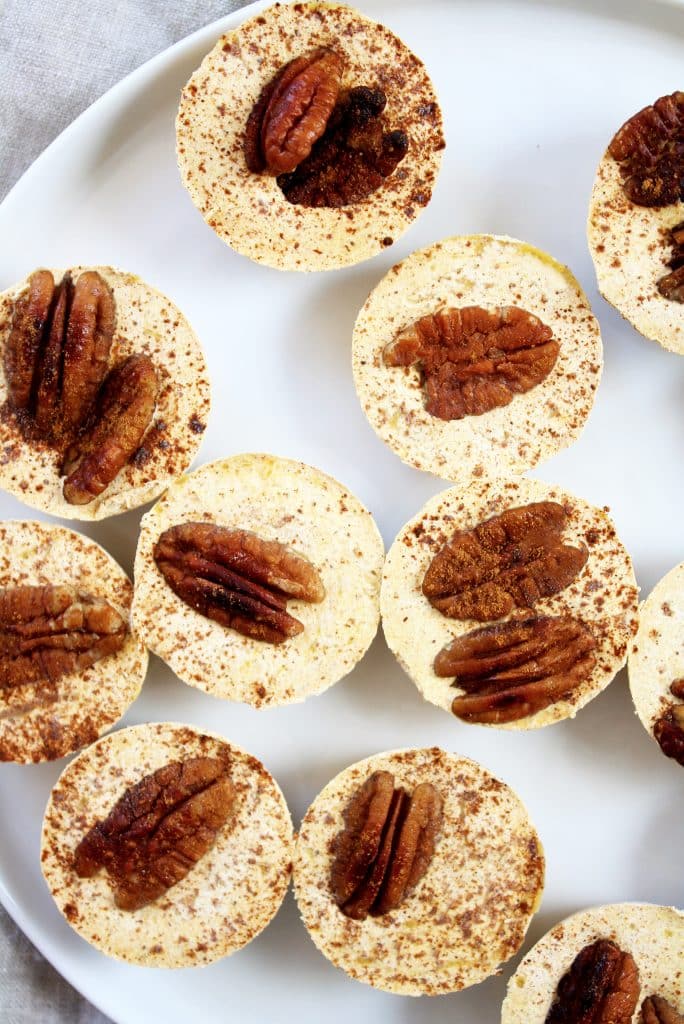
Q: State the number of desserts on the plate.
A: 11